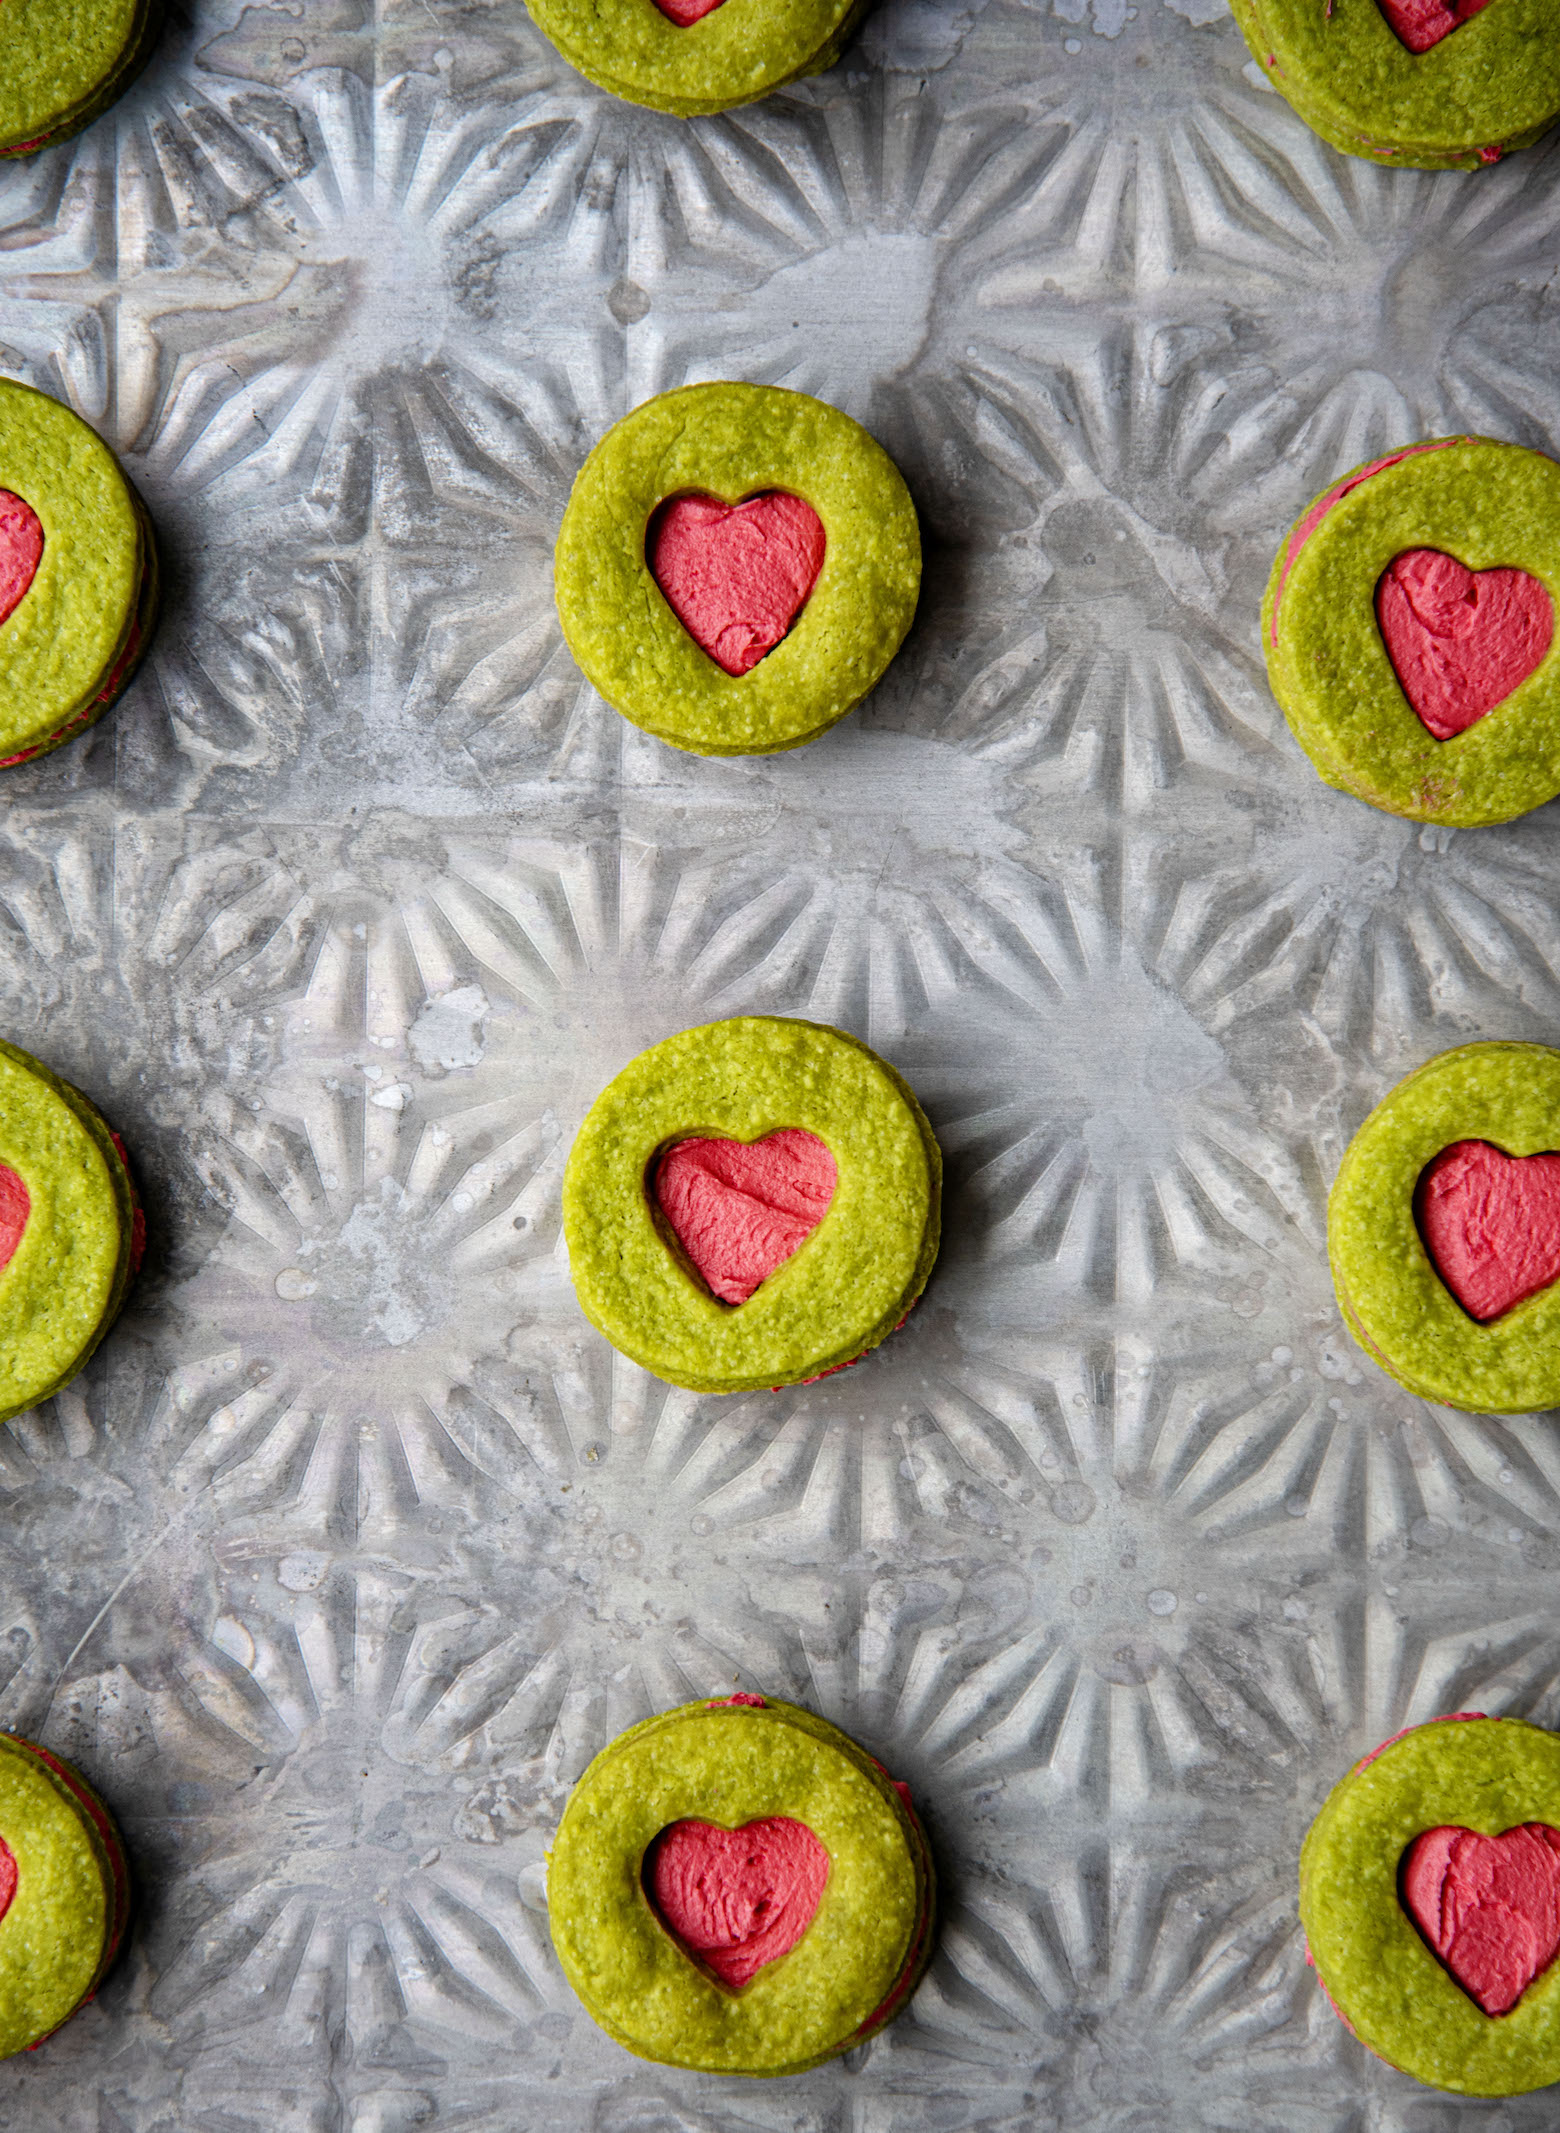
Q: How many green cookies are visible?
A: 12